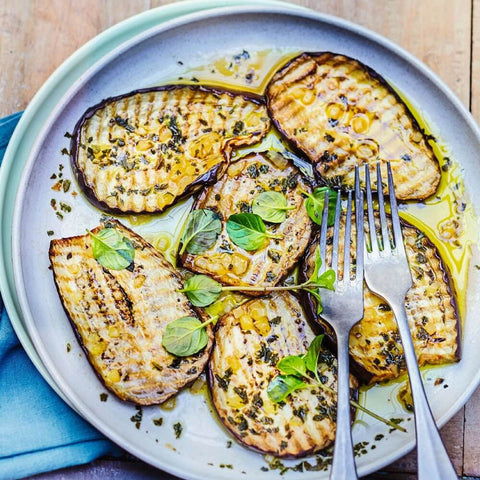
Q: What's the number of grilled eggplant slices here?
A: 6